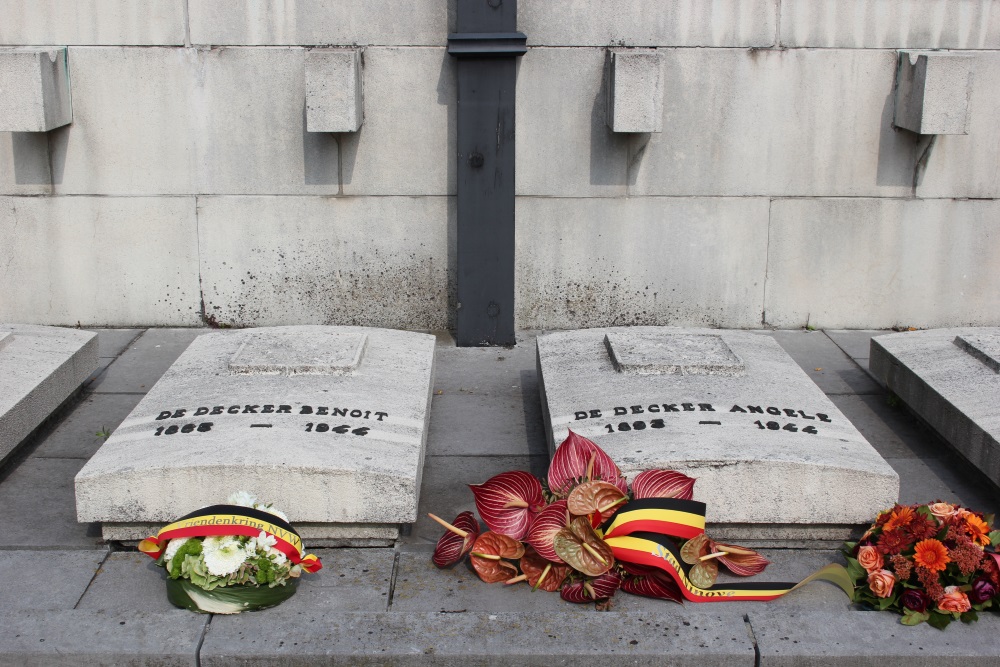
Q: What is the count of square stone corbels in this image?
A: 4